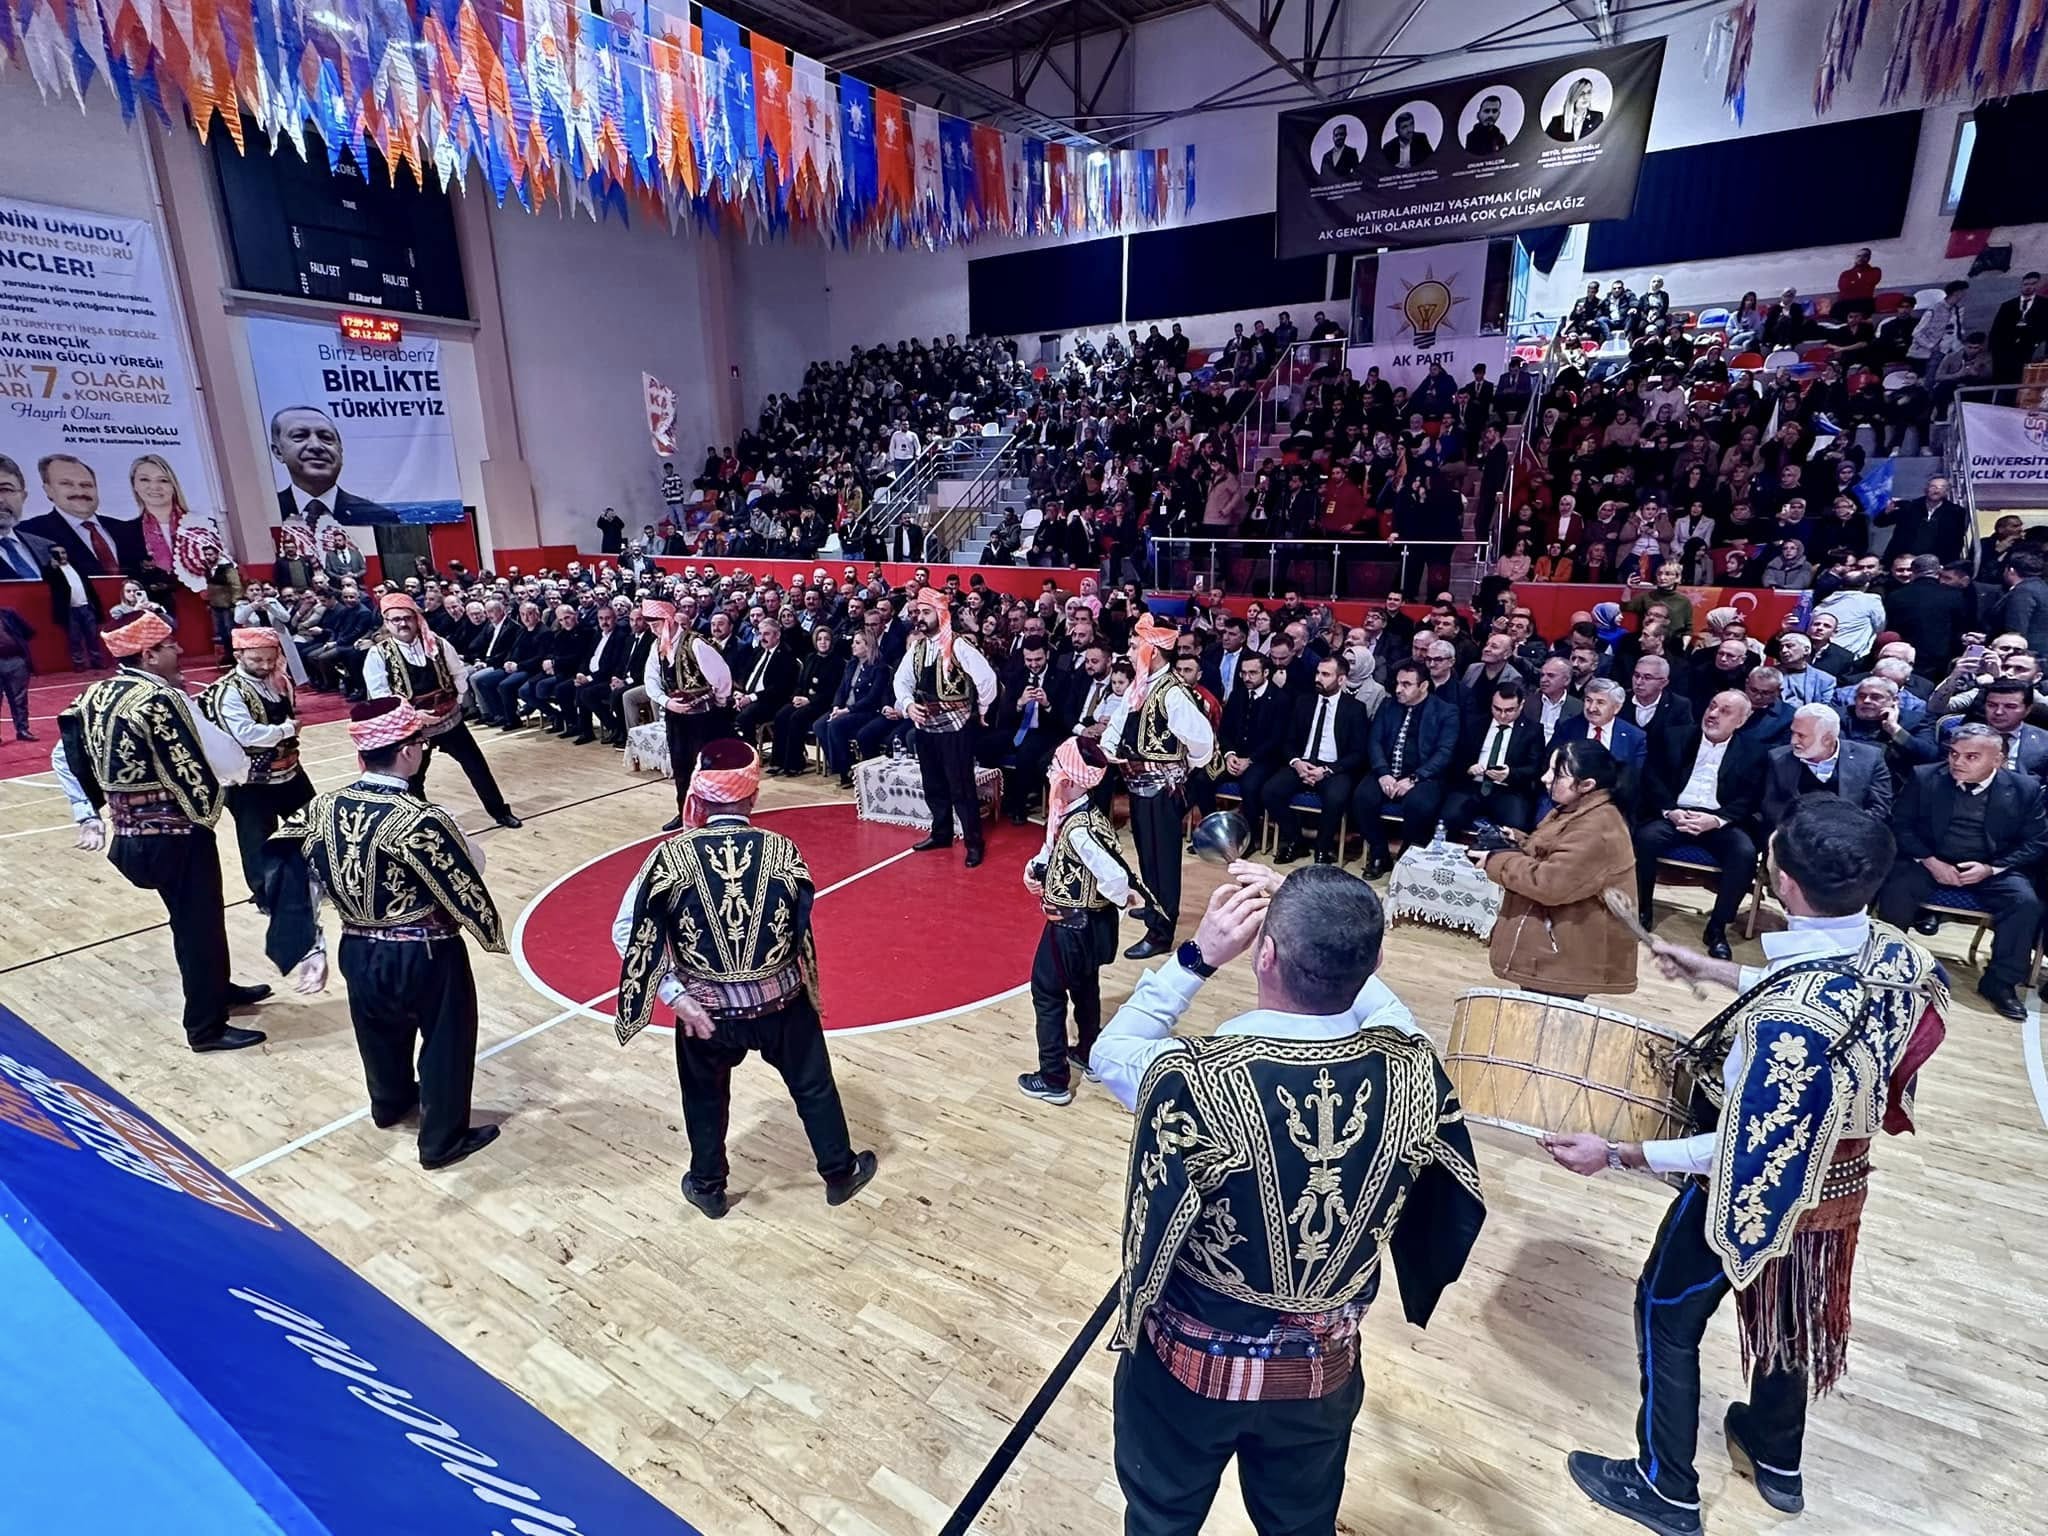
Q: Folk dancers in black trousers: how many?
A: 9